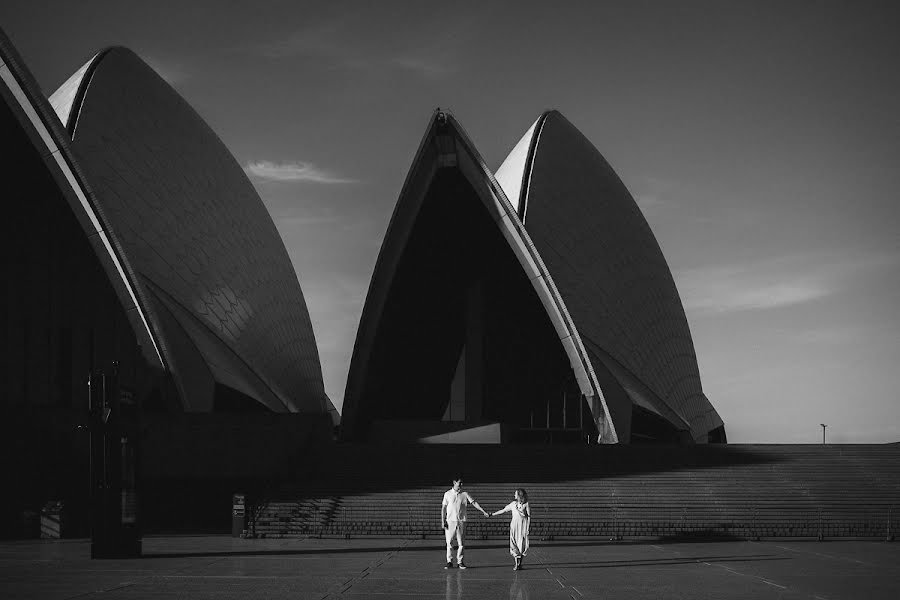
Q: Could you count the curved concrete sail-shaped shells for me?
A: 4